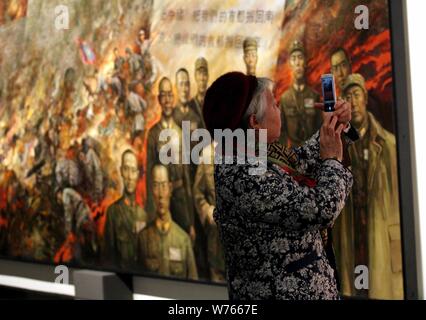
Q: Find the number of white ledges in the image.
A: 2